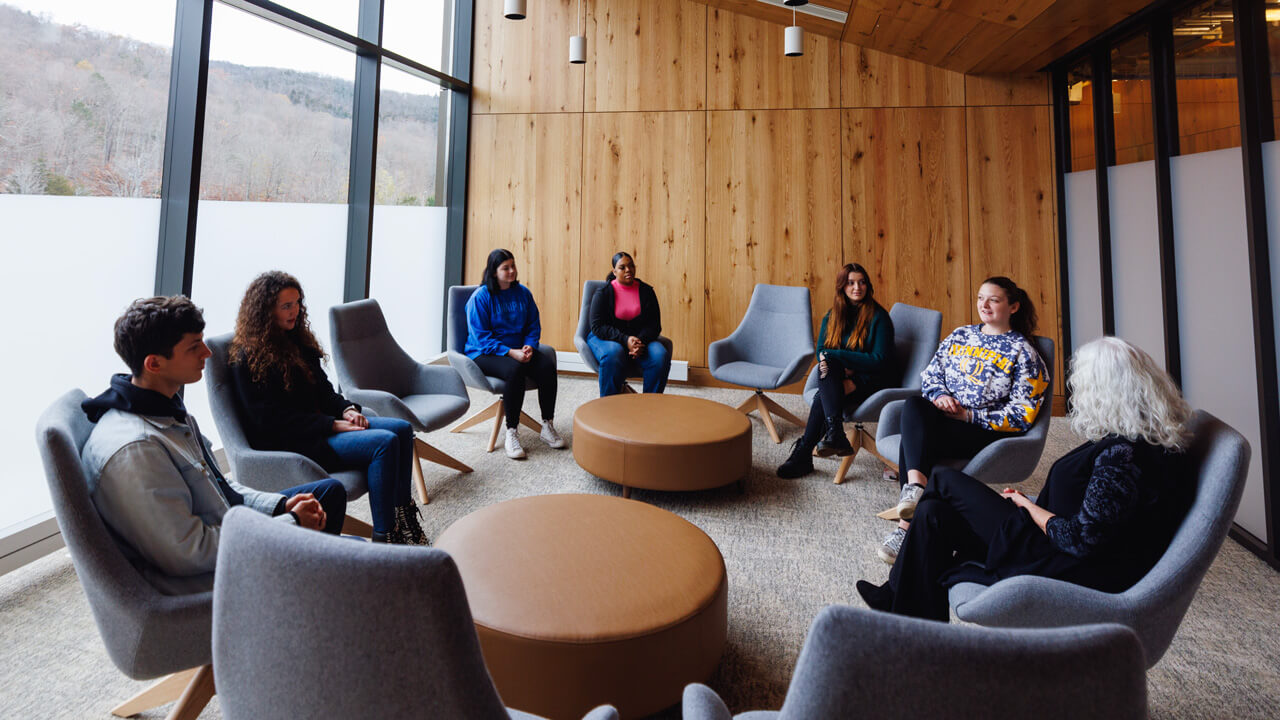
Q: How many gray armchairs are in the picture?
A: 11